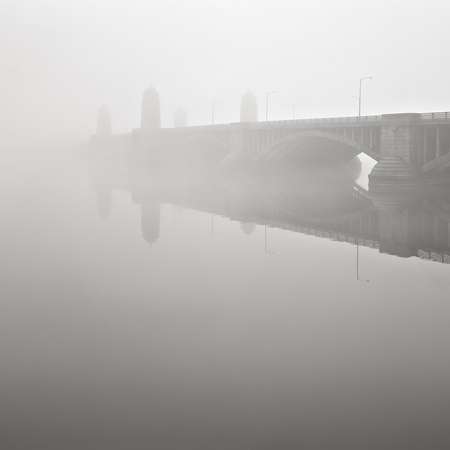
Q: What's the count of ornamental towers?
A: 4